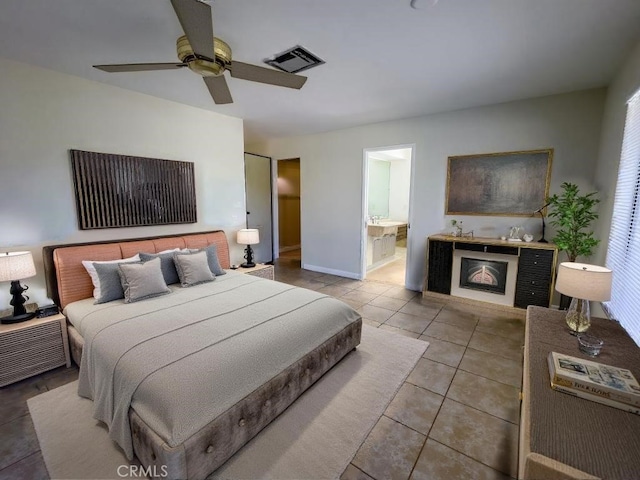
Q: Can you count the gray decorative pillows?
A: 5